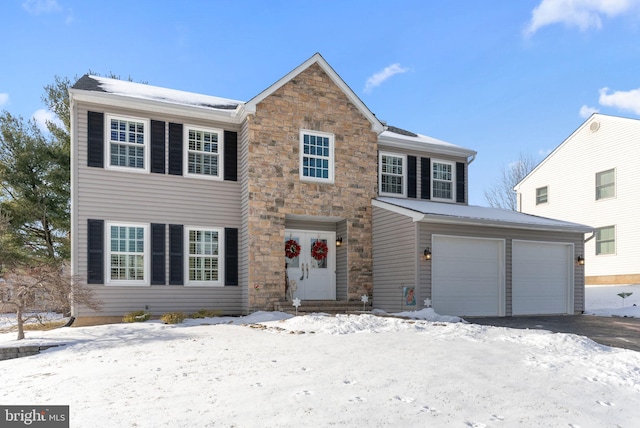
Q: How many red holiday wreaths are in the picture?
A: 2